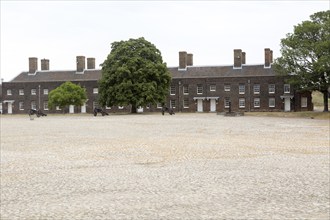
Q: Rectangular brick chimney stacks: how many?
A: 10